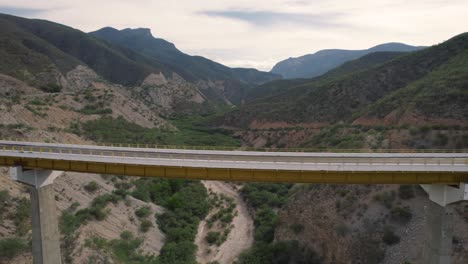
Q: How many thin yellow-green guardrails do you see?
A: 2